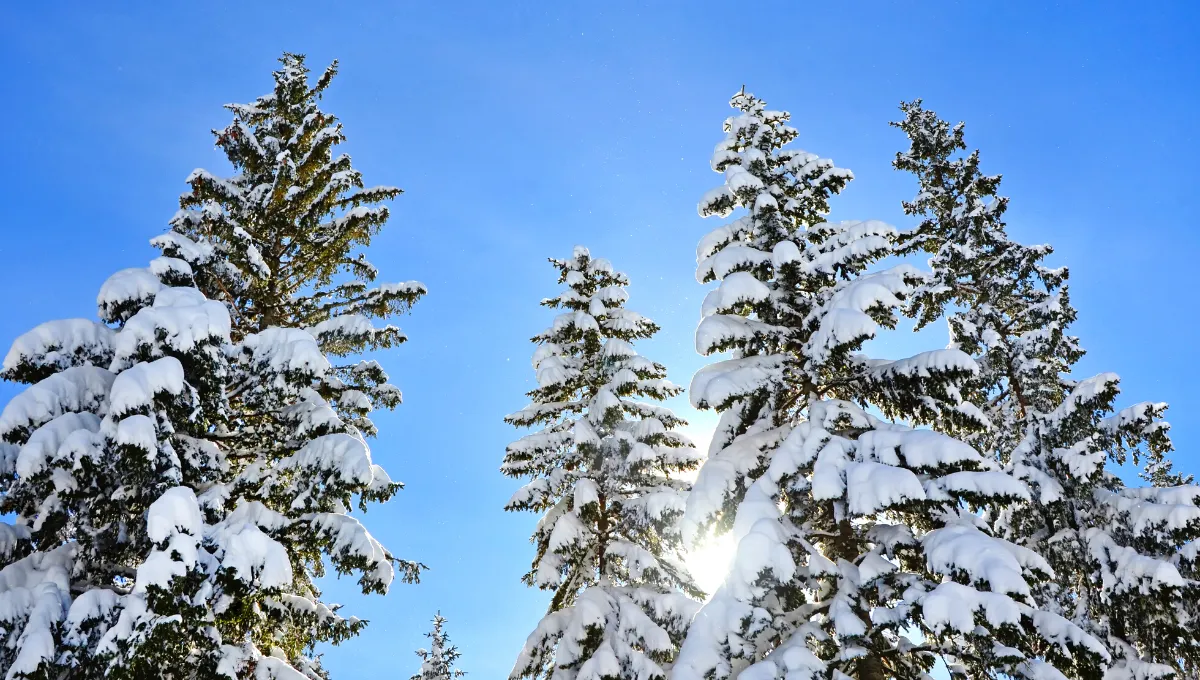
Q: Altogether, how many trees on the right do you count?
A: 3